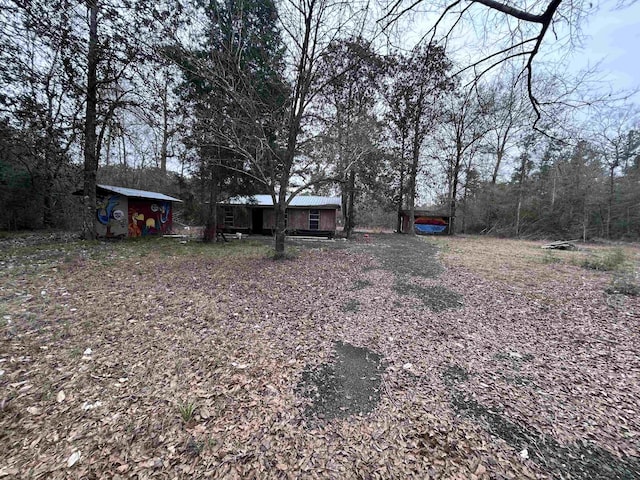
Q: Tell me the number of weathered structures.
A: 3